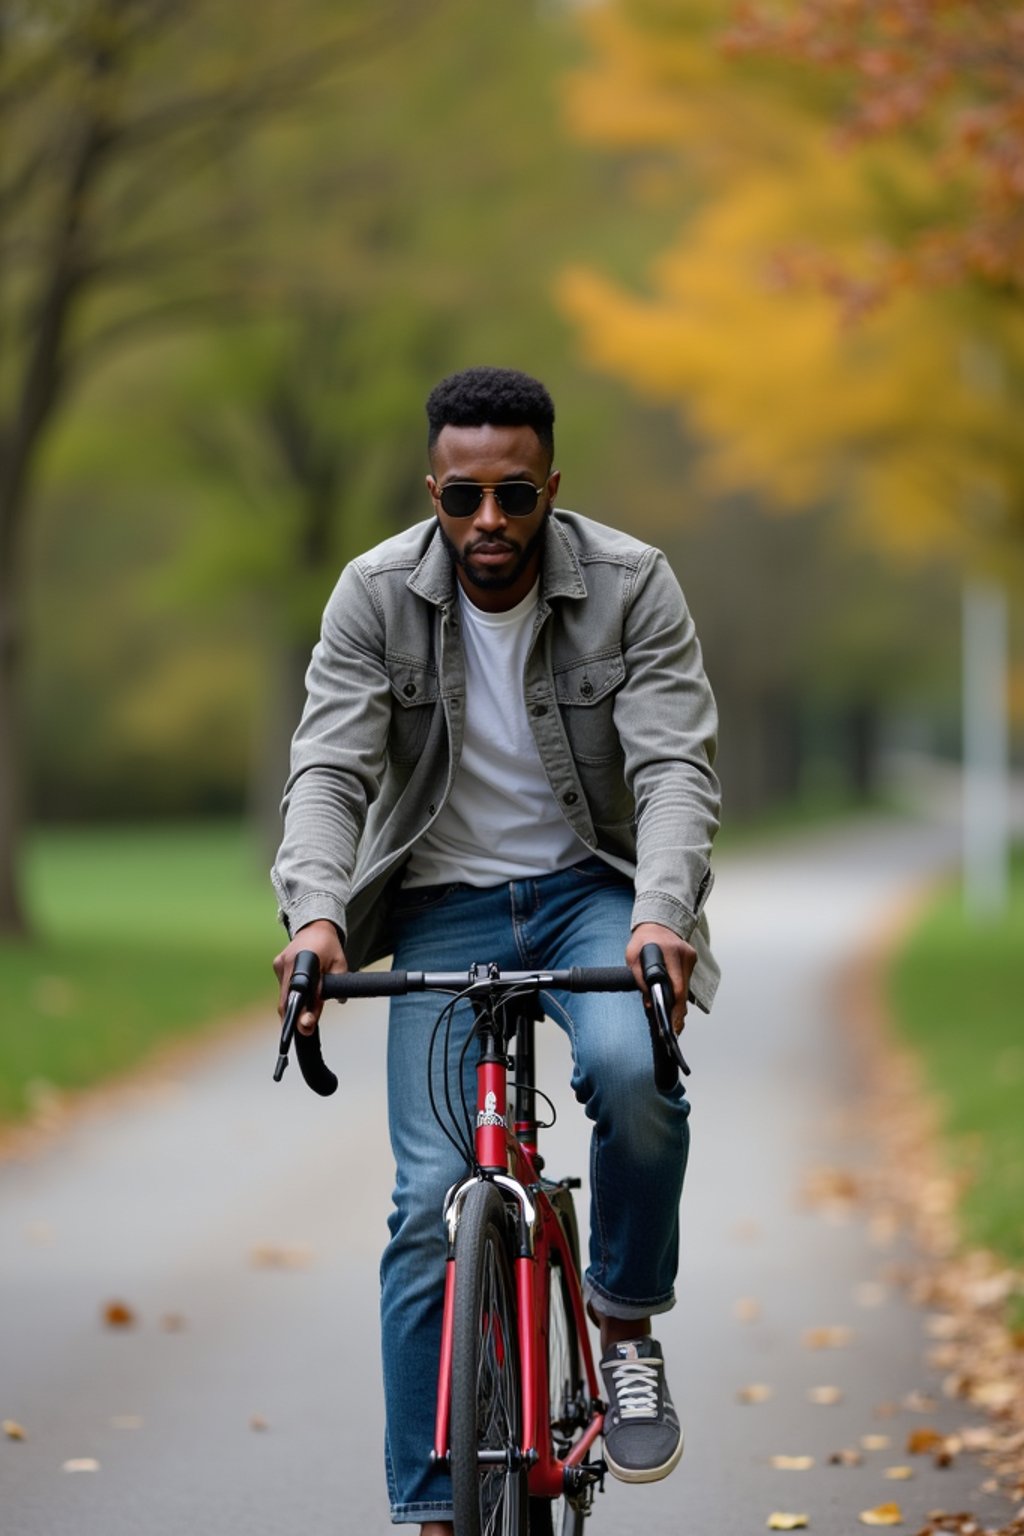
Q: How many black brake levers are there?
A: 2